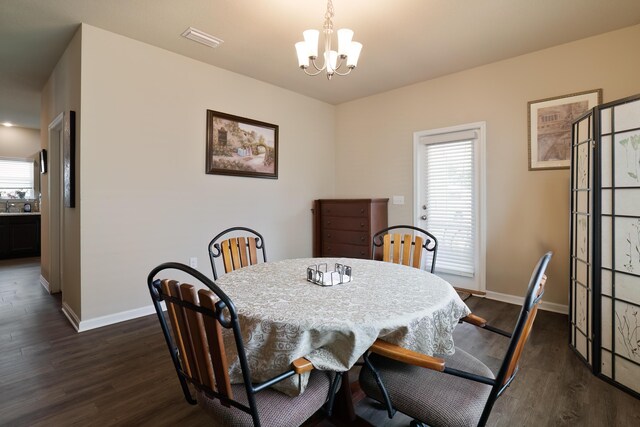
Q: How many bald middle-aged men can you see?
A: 0